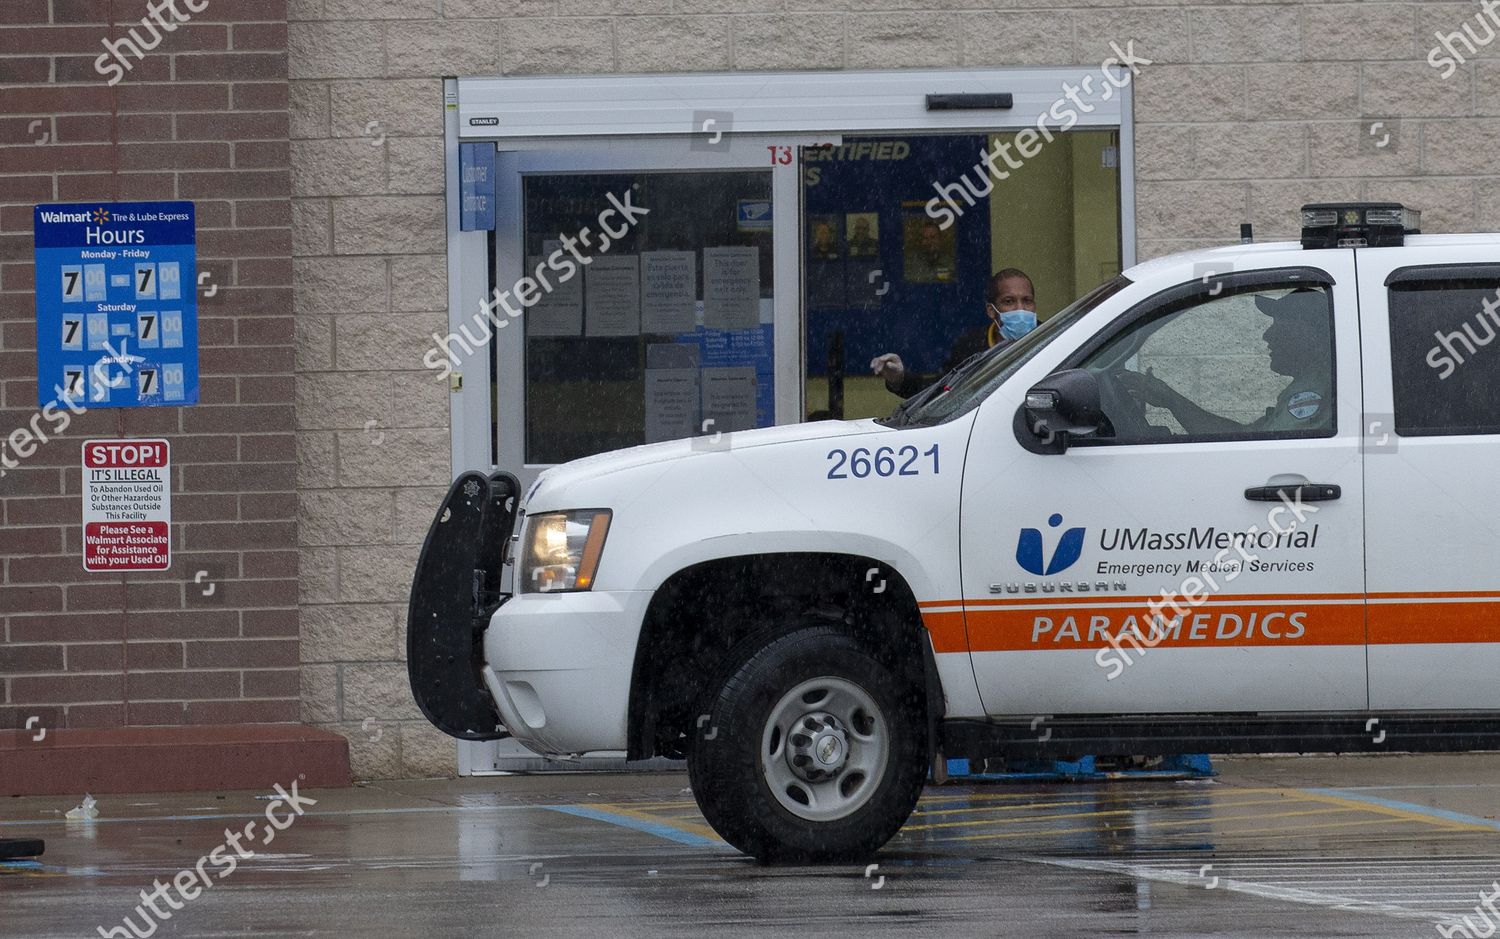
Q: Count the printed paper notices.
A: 6